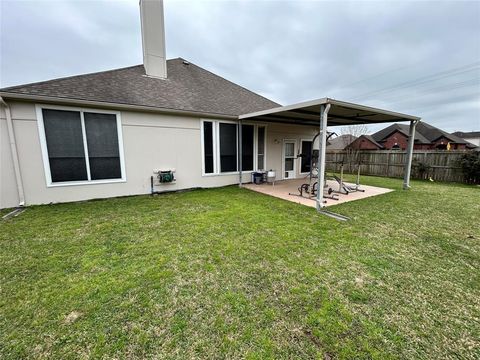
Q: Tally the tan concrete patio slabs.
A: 1